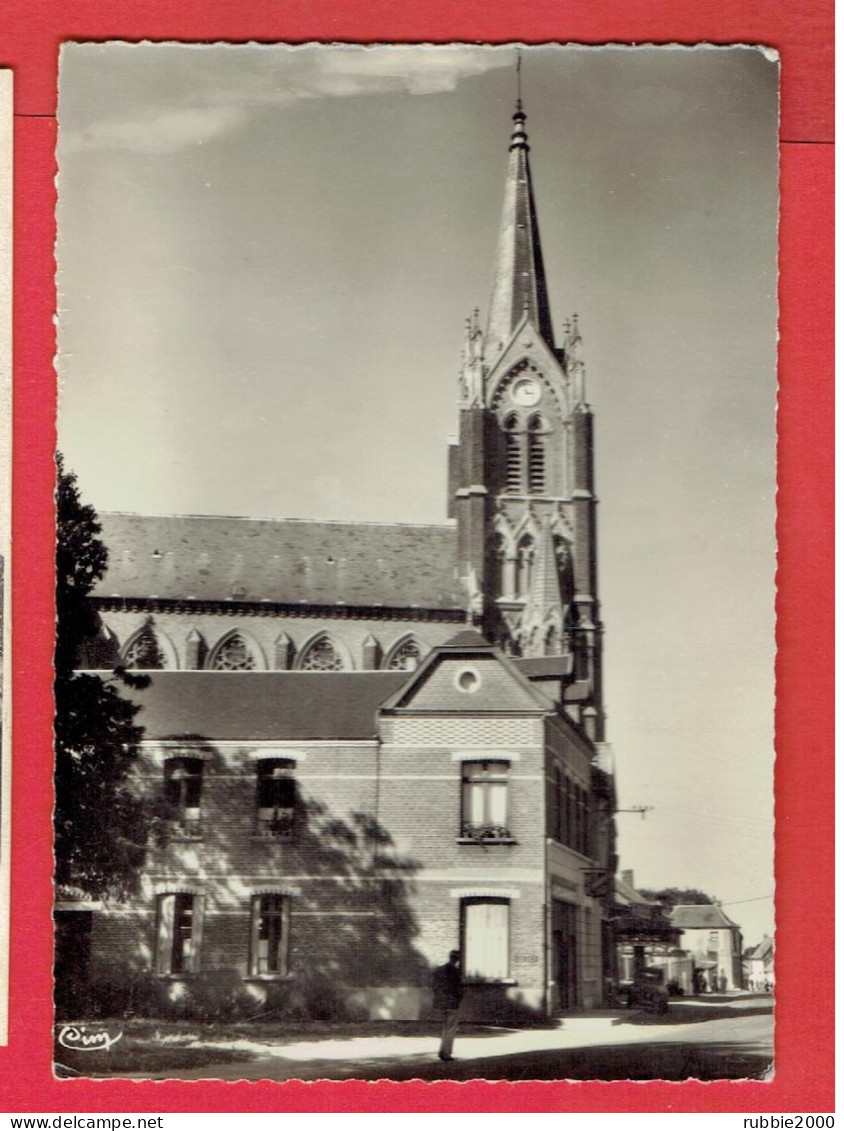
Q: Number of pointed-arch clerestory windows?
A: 4